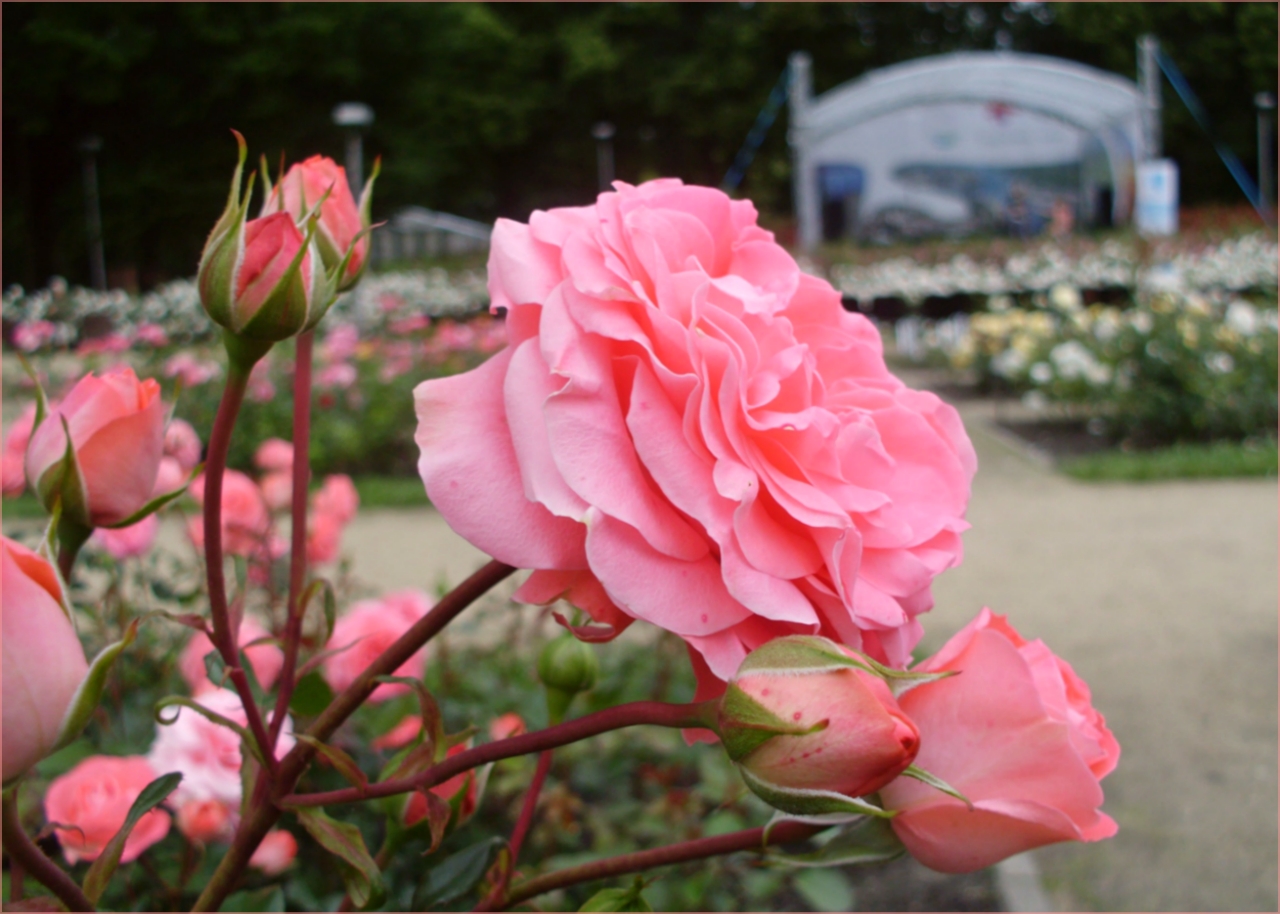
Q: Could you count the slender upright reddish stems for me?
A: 2